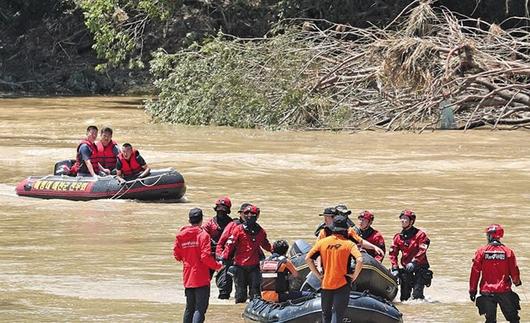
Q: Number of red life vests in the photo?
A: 3